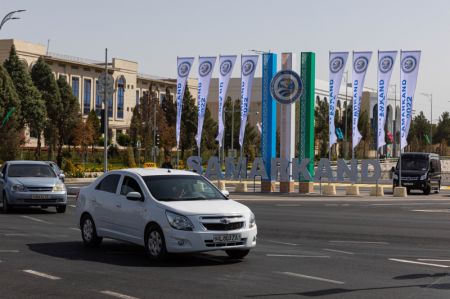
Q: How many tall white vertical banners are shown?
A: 8